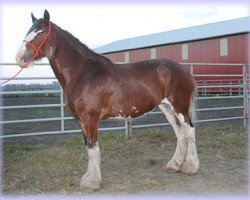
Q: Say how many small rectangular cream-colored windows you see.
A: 4